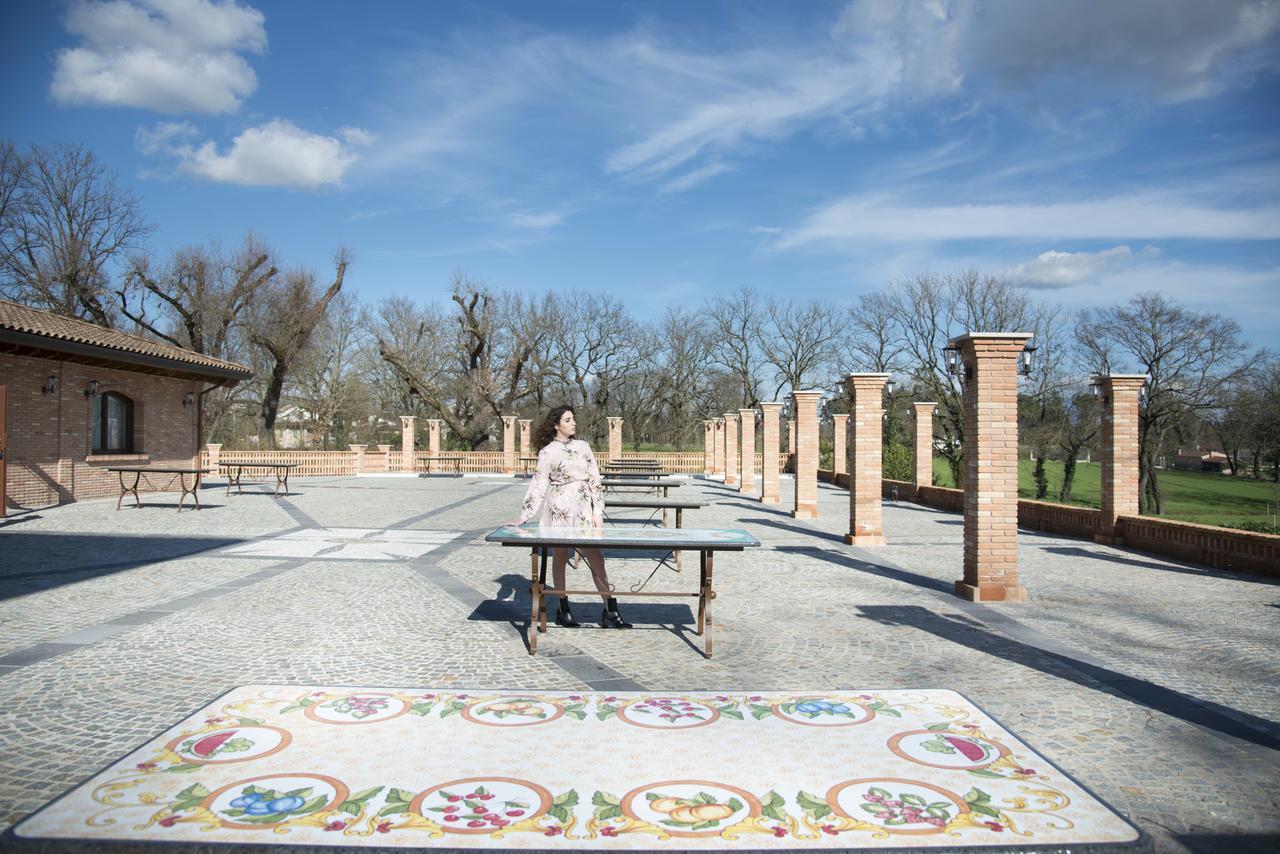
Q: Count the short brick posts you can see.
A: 3